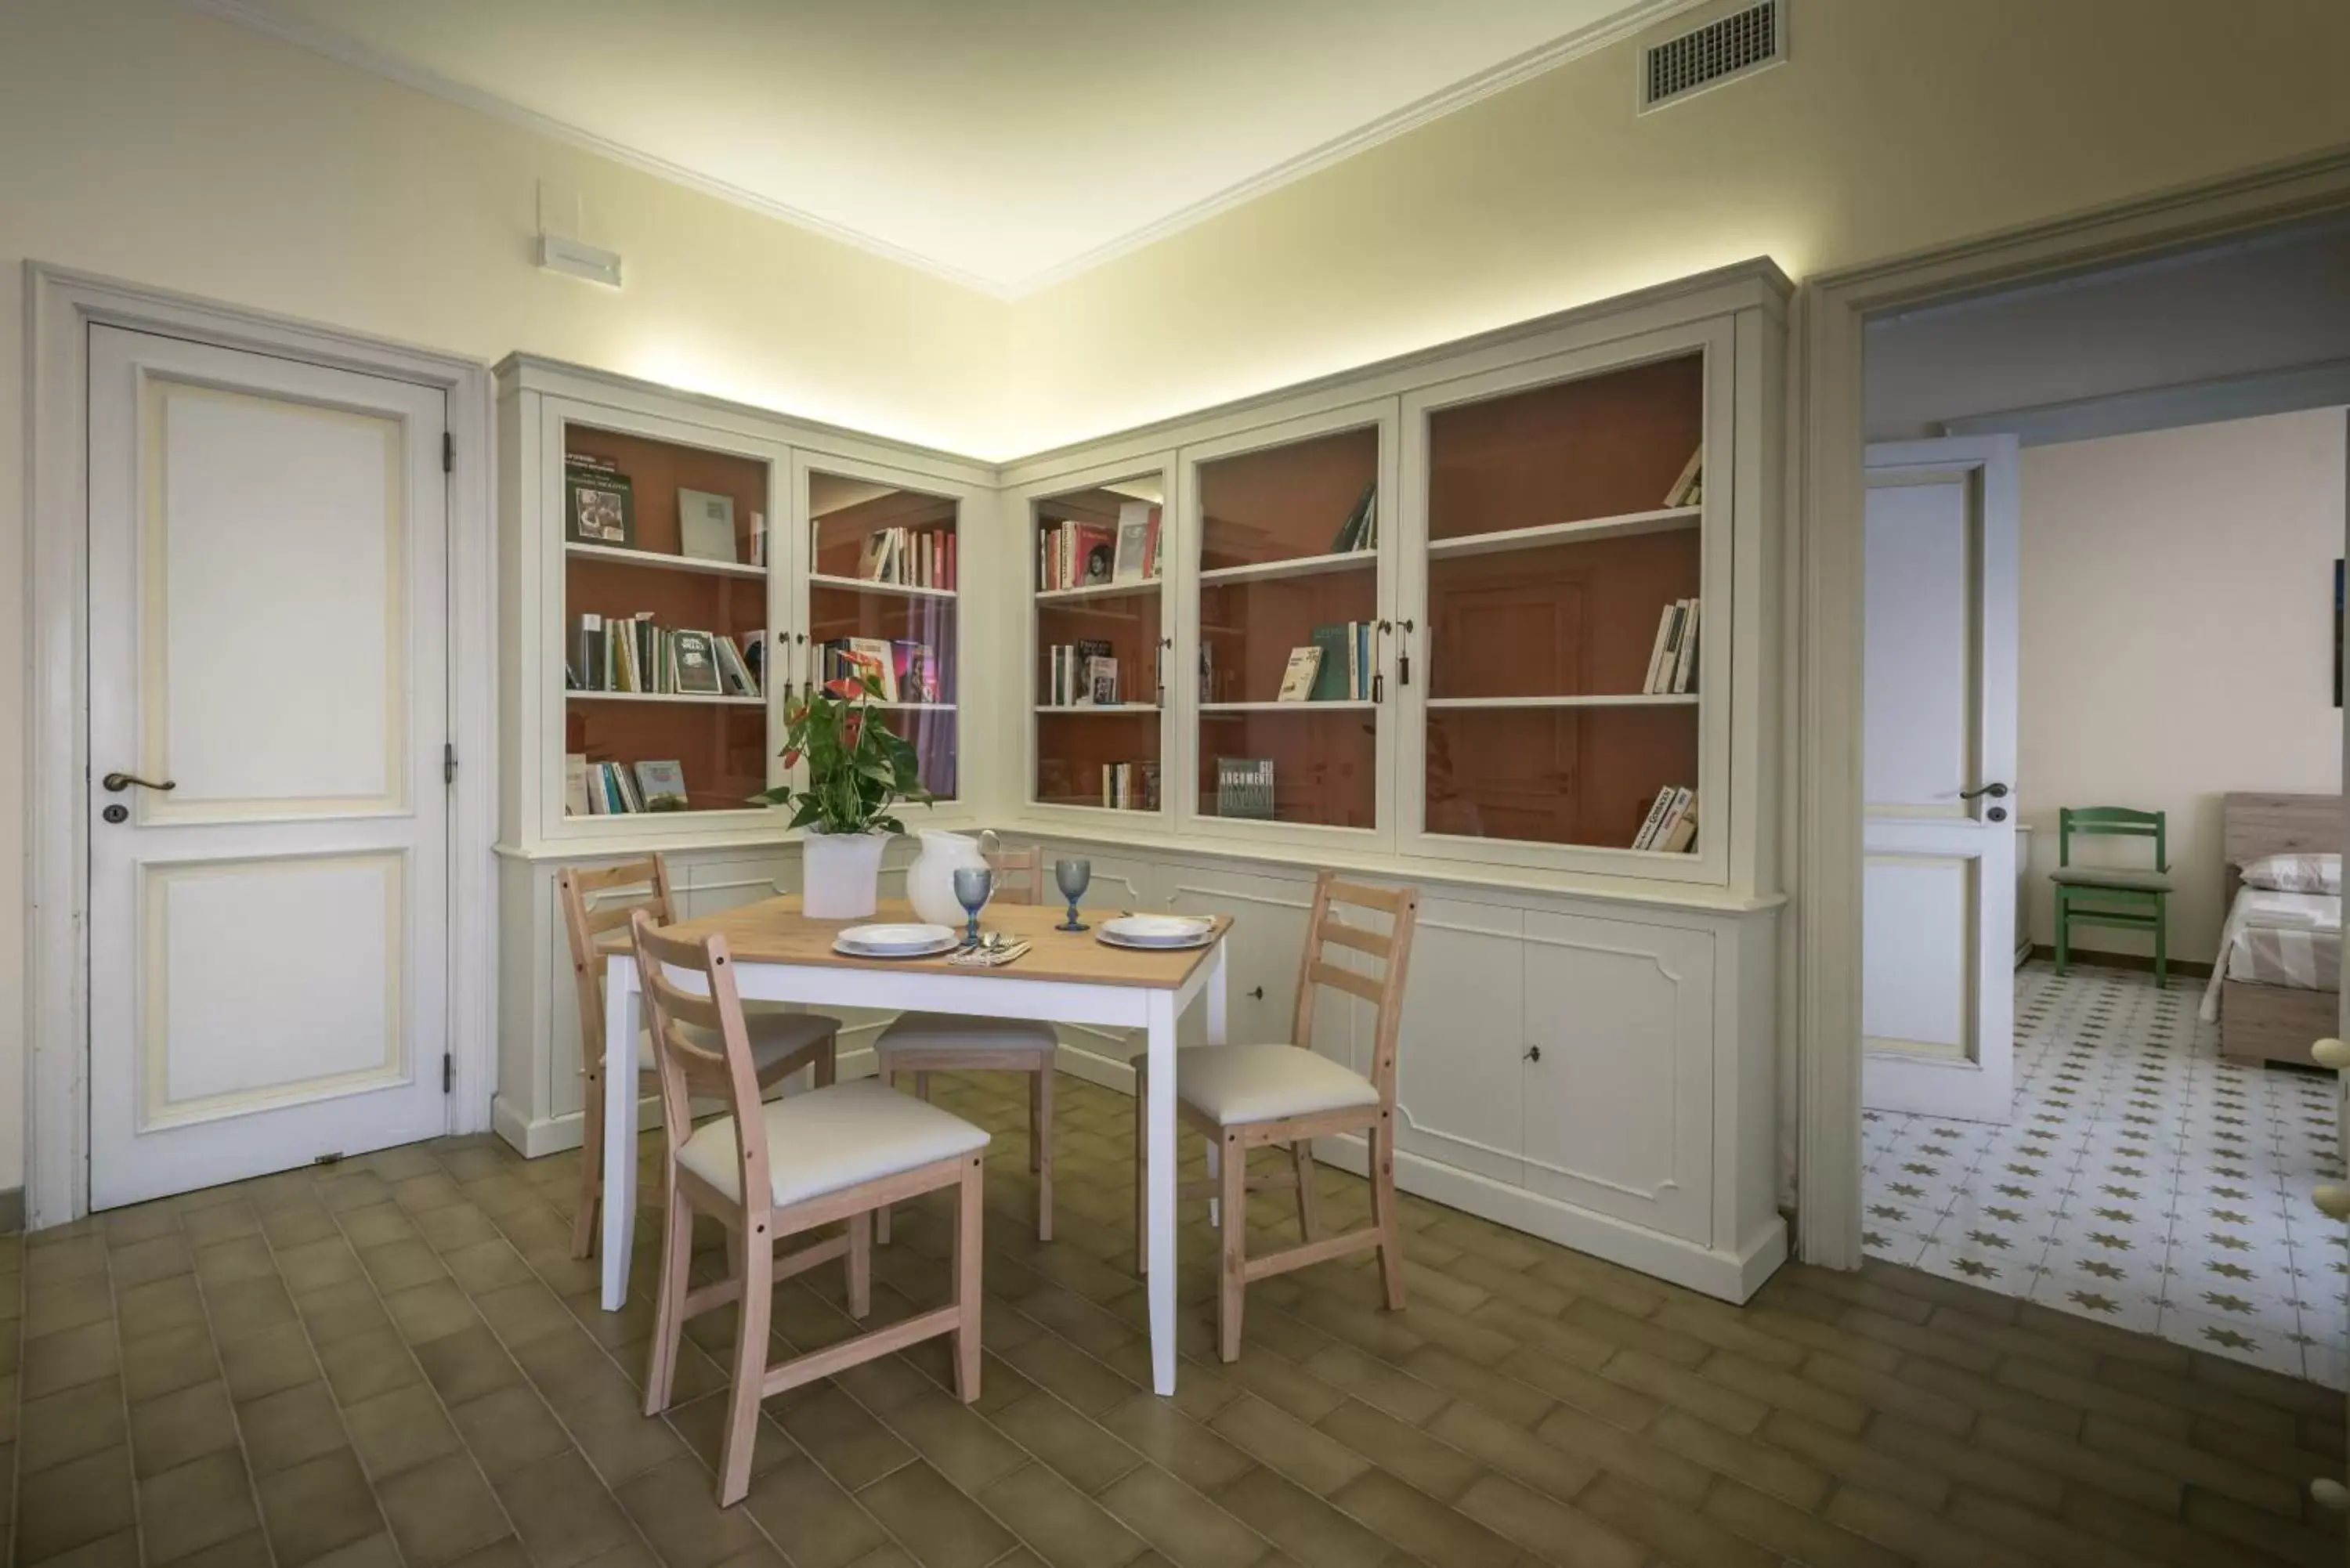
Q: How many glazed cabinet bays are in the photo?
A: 5